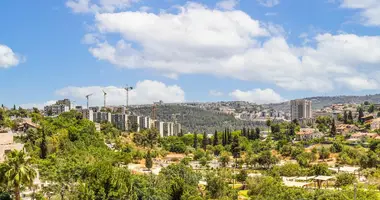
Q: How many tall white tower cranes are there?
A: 3